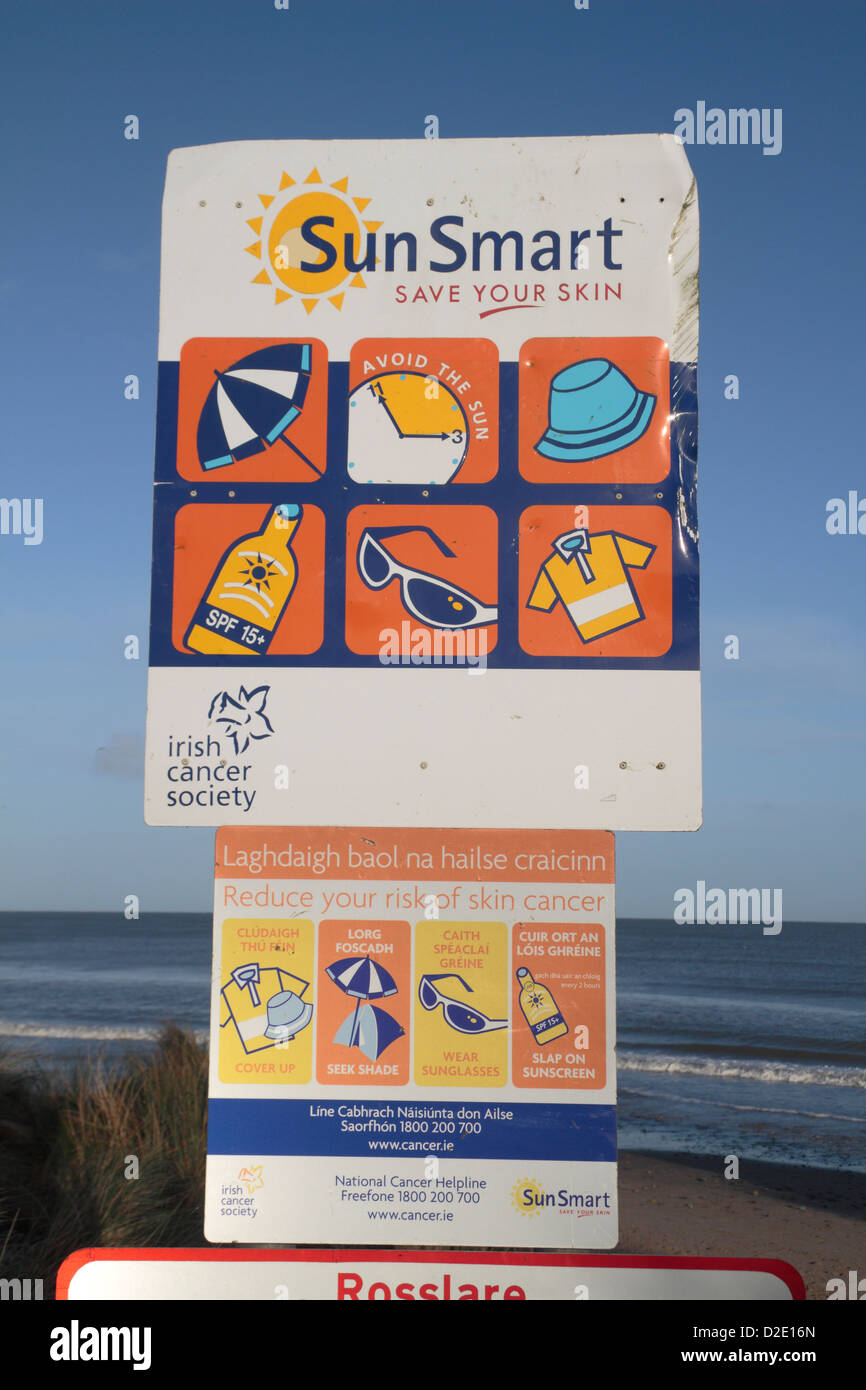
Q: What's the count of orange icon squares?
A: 6